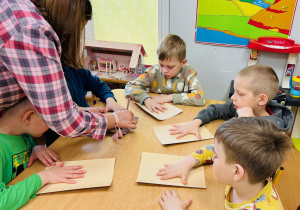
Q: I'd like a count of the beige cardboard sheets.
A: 4